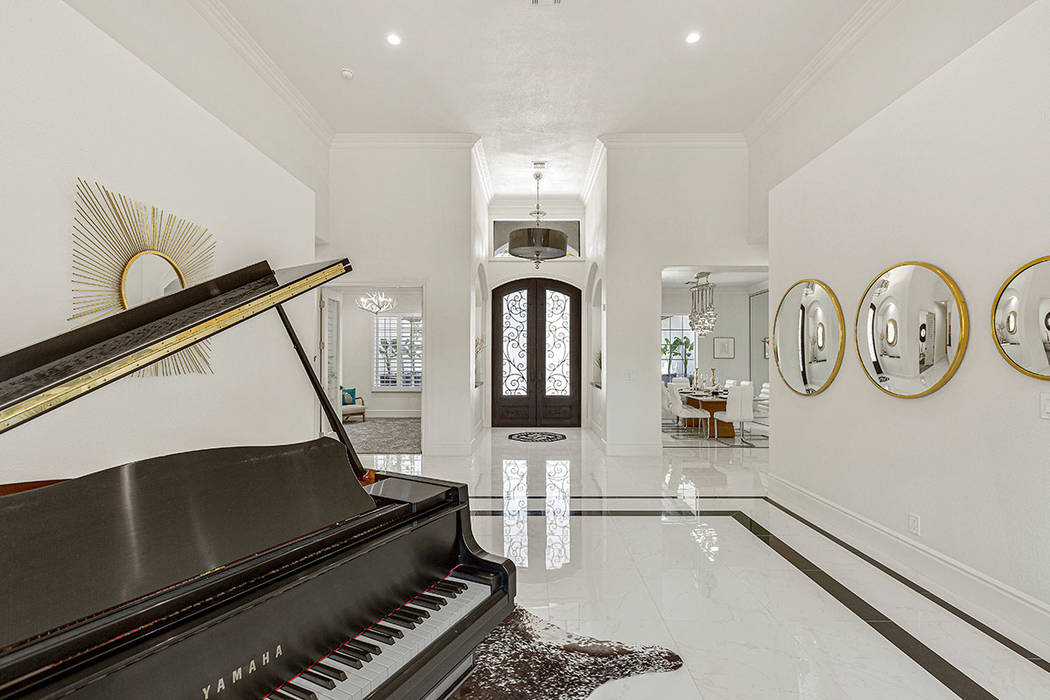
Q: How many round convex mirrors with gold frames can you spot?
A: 3